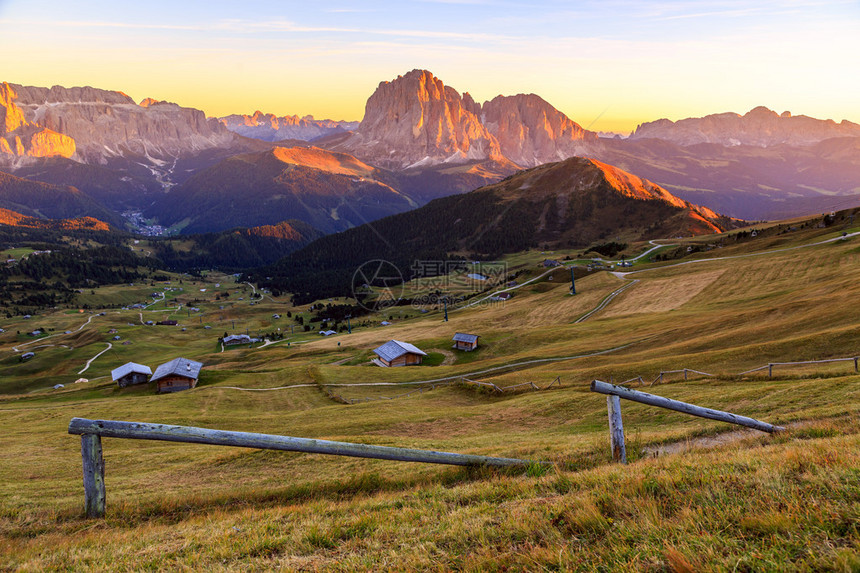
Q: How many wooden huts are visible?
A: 4